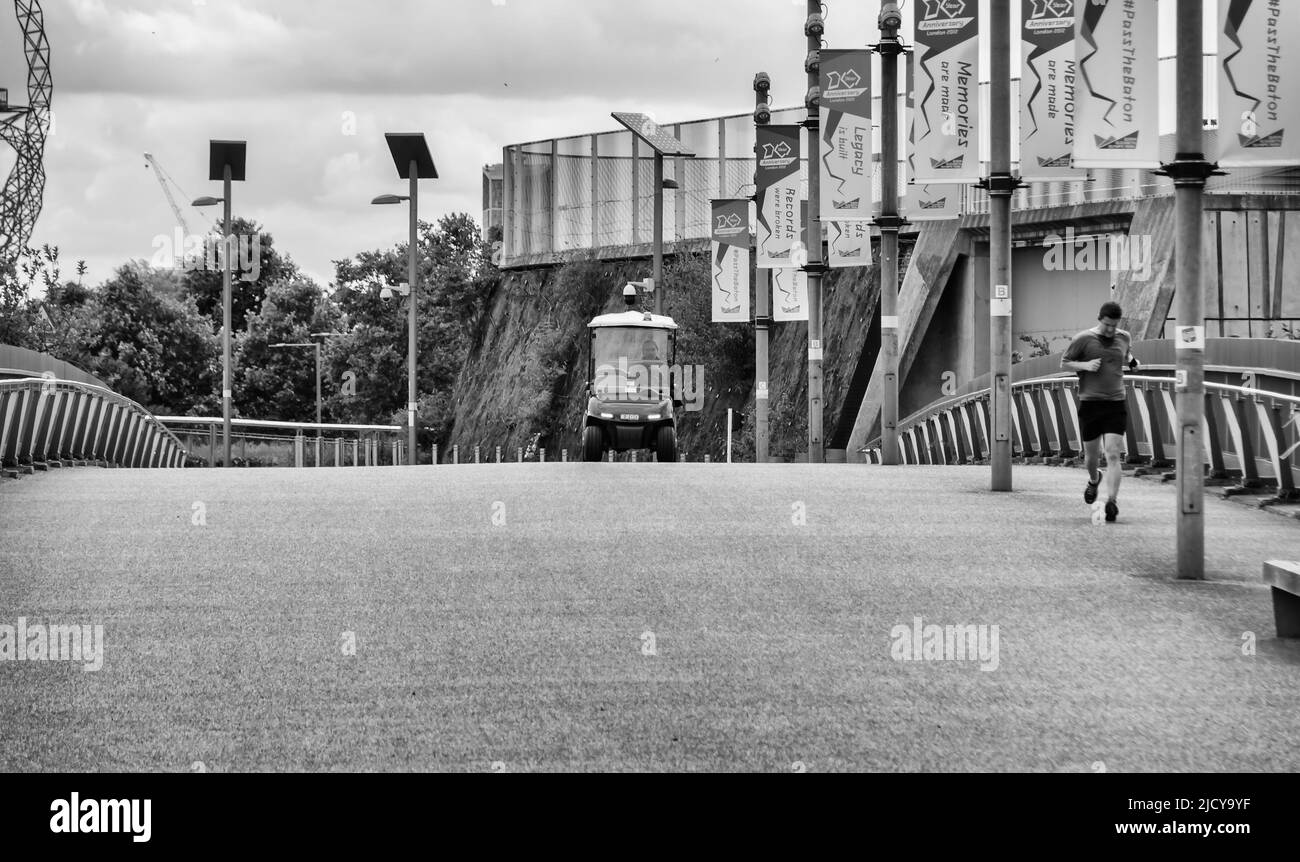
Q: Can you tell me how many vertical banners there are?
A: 10